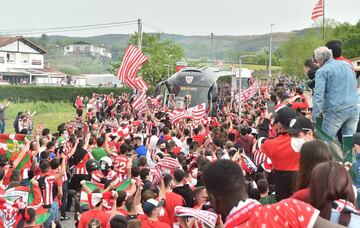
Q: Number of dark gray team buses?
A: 1